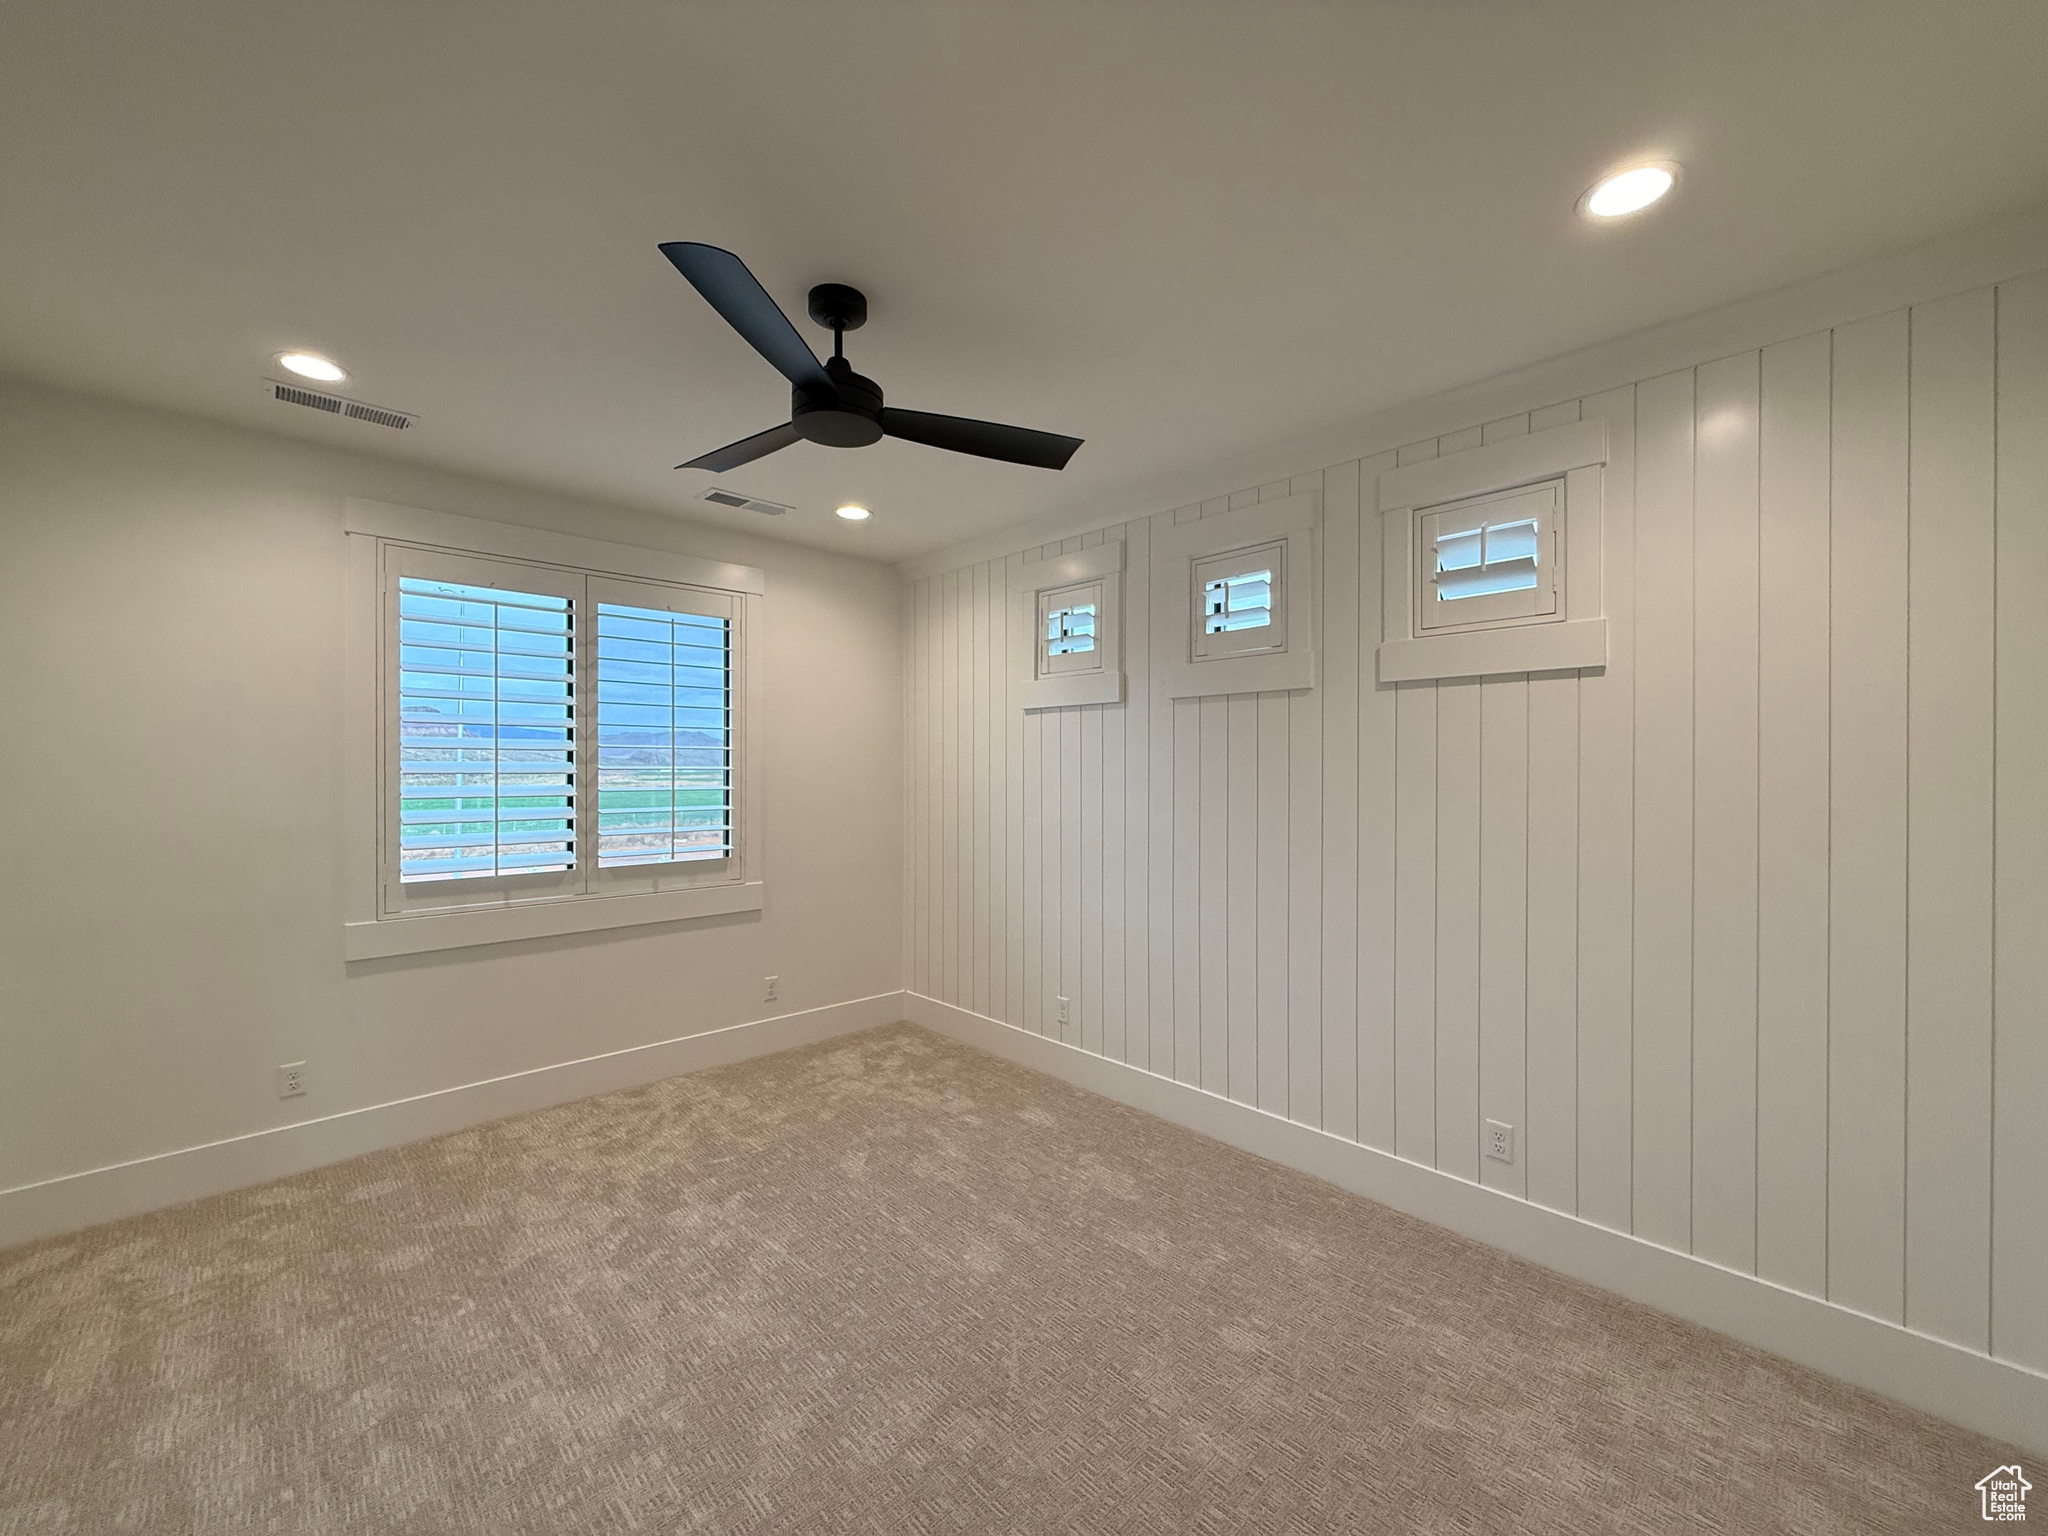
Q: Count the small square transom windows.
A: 3